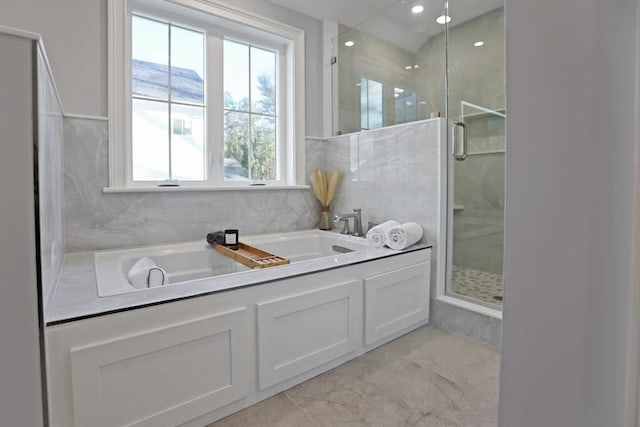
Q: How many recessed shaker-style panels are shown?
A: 3